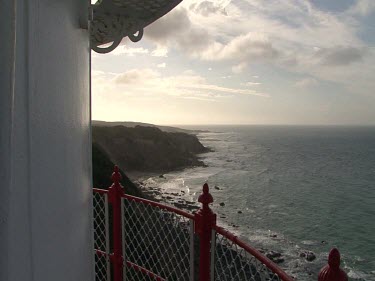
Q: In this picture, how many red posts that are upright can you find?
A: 3